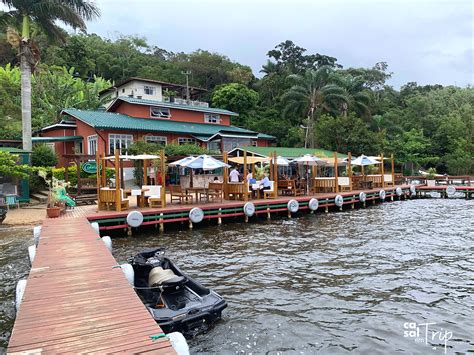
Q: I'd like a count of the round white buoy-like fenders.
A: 11